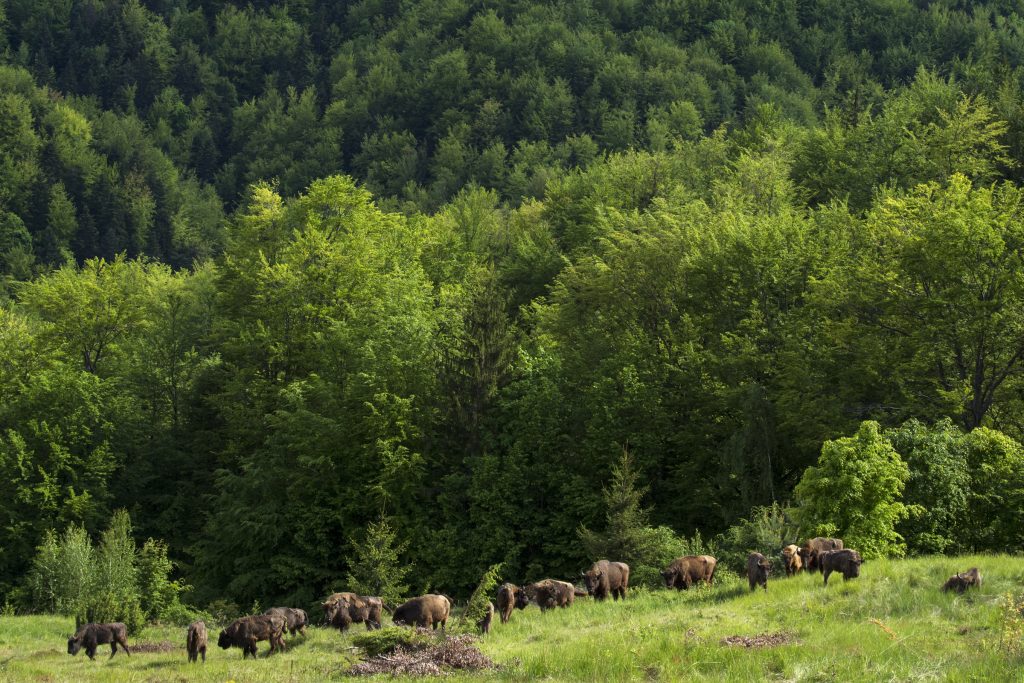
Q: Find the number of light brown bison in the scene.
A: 1